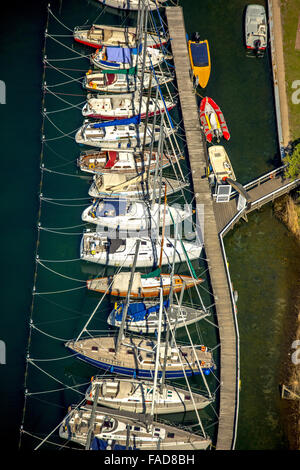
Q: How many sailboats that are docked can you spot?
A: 15